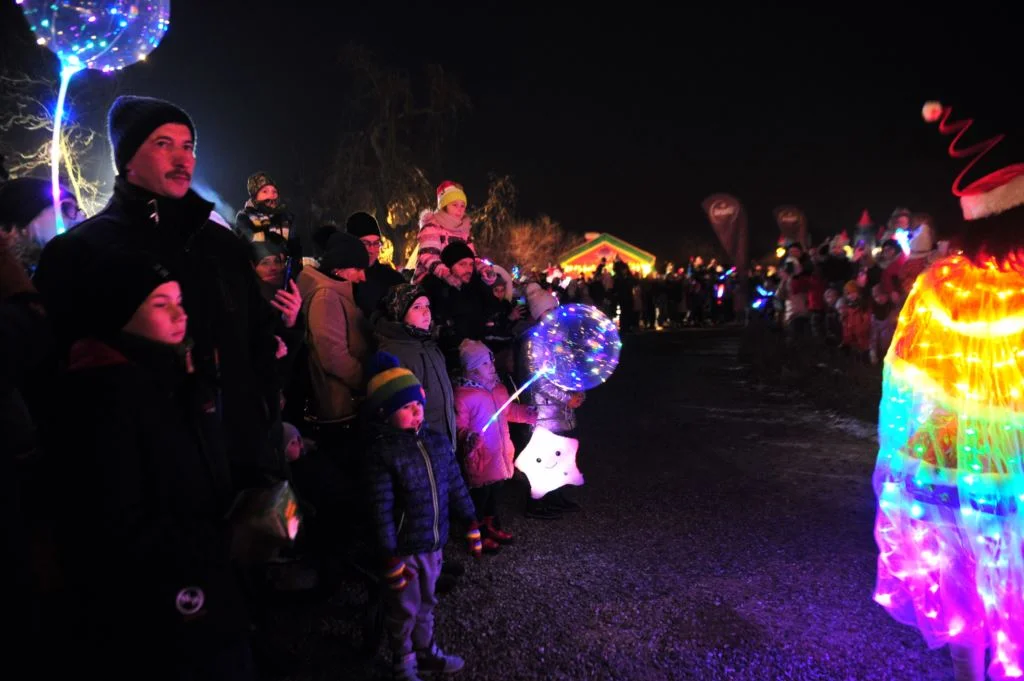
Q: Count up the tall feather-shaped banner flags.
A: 2